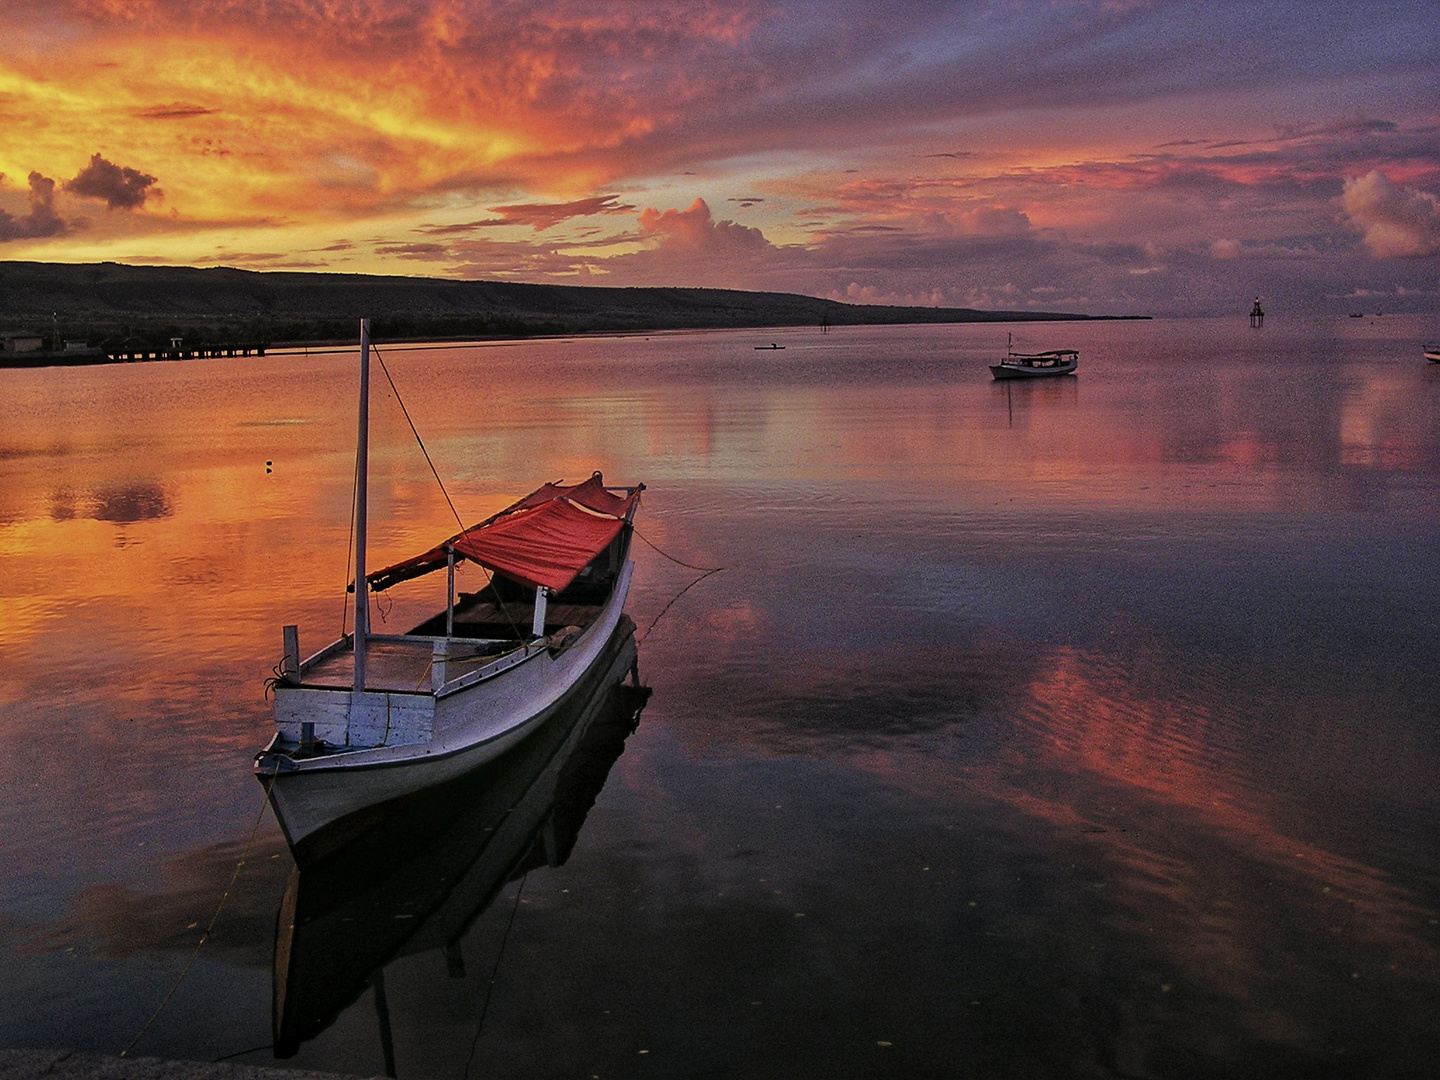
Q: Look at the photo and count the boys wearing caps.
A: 0